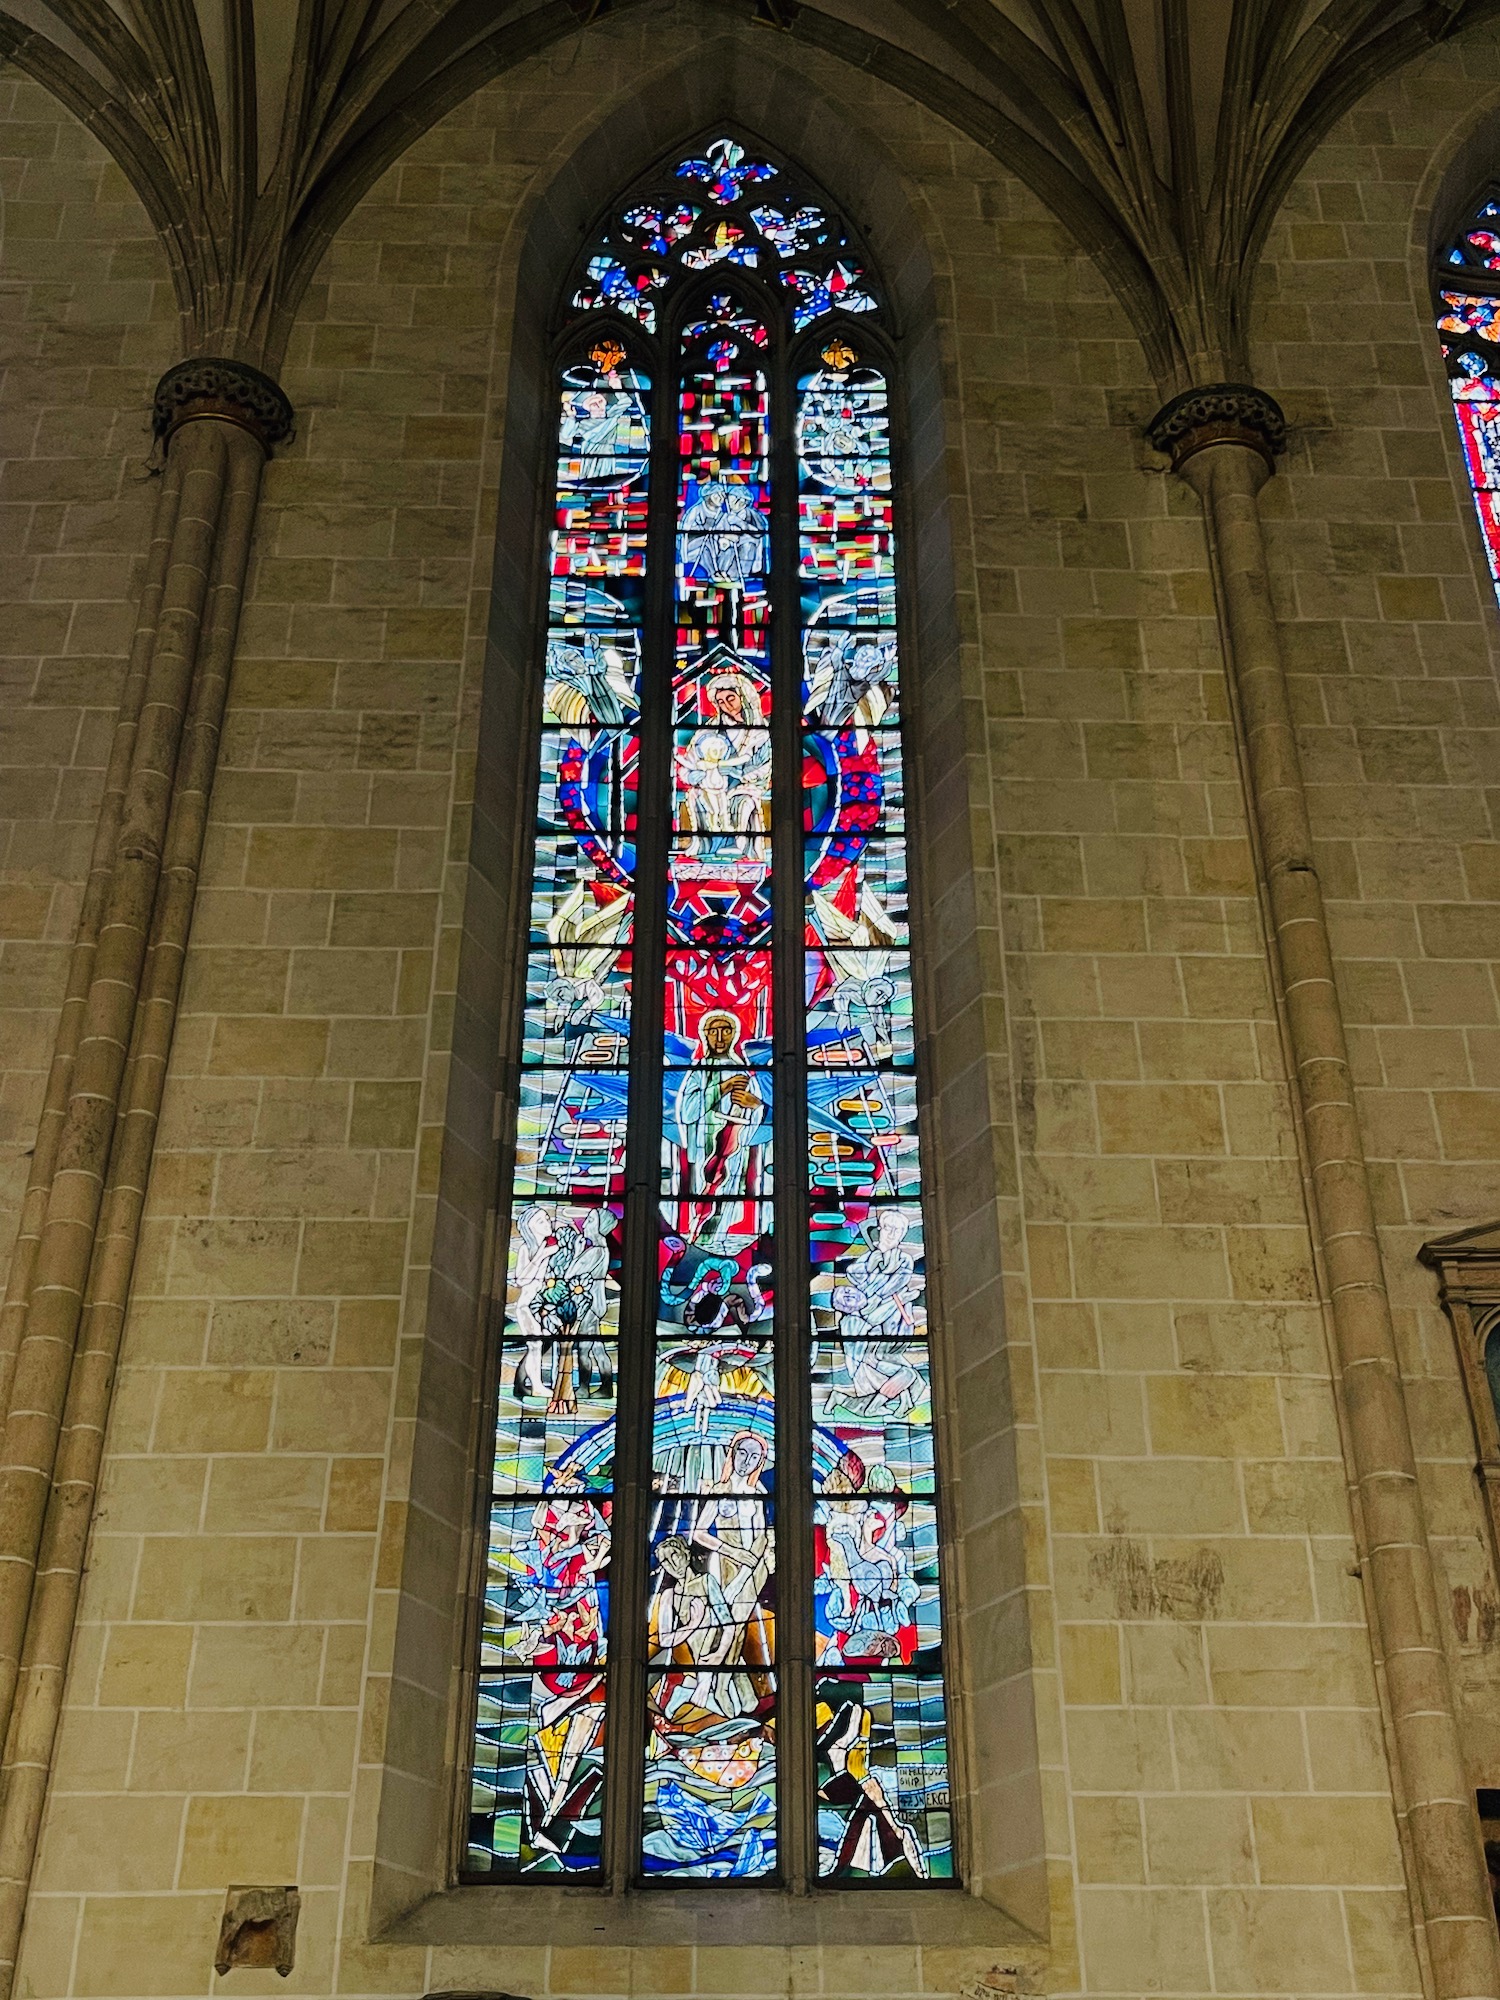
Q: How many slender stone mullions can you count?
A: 2